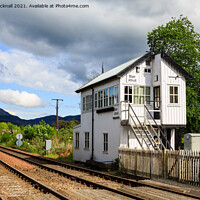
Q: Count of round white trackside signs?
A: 2